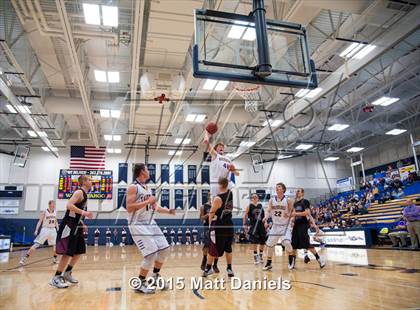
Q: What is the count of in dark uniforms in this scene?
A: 5